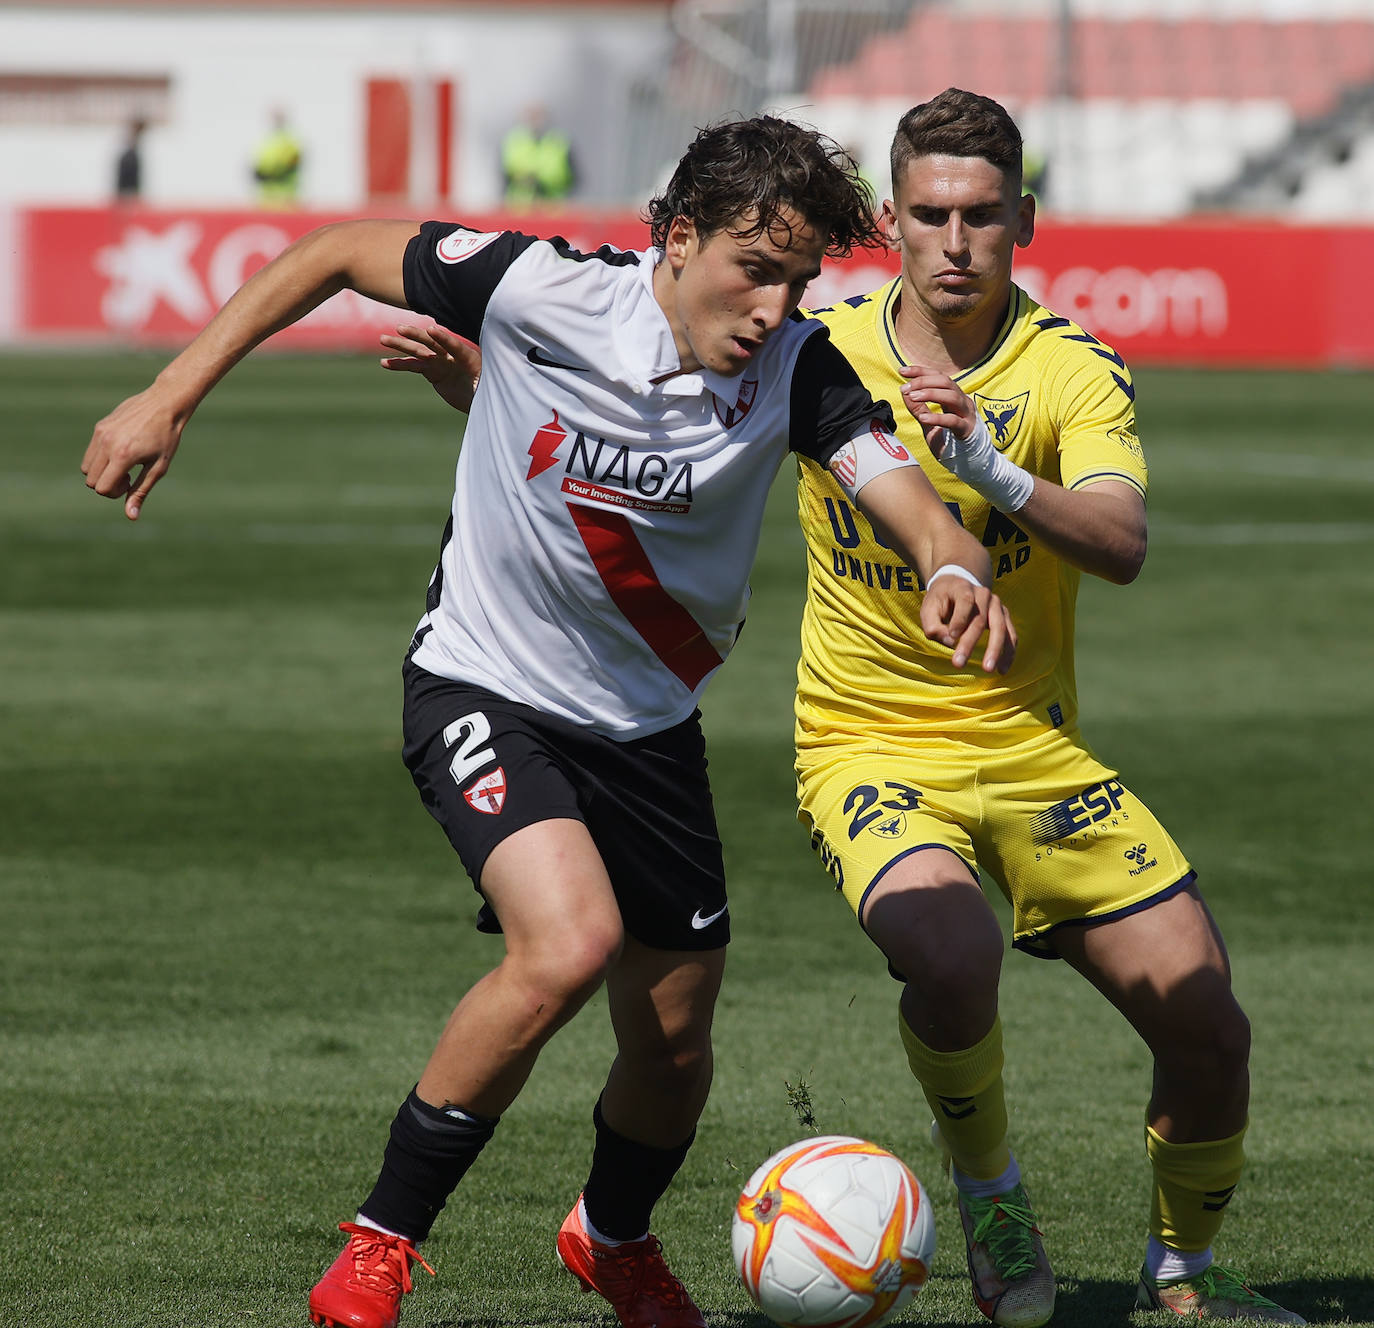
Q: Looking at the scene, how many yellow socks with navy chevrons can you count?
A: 2